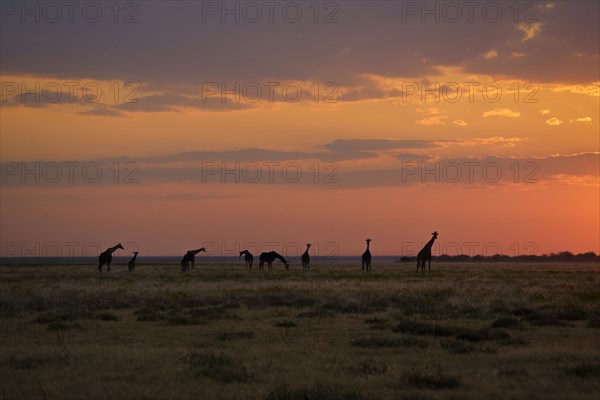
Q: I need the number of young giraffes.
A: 1